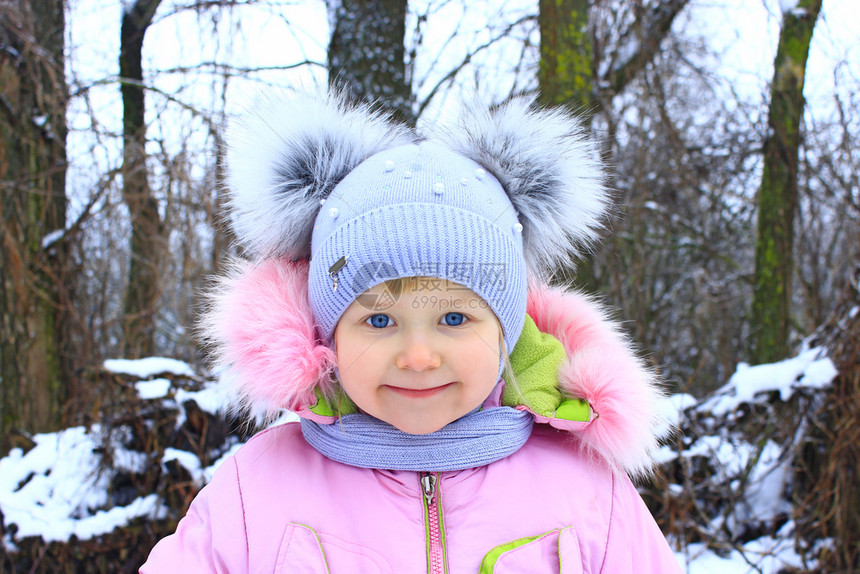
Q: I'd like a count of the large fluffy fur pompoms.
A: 2